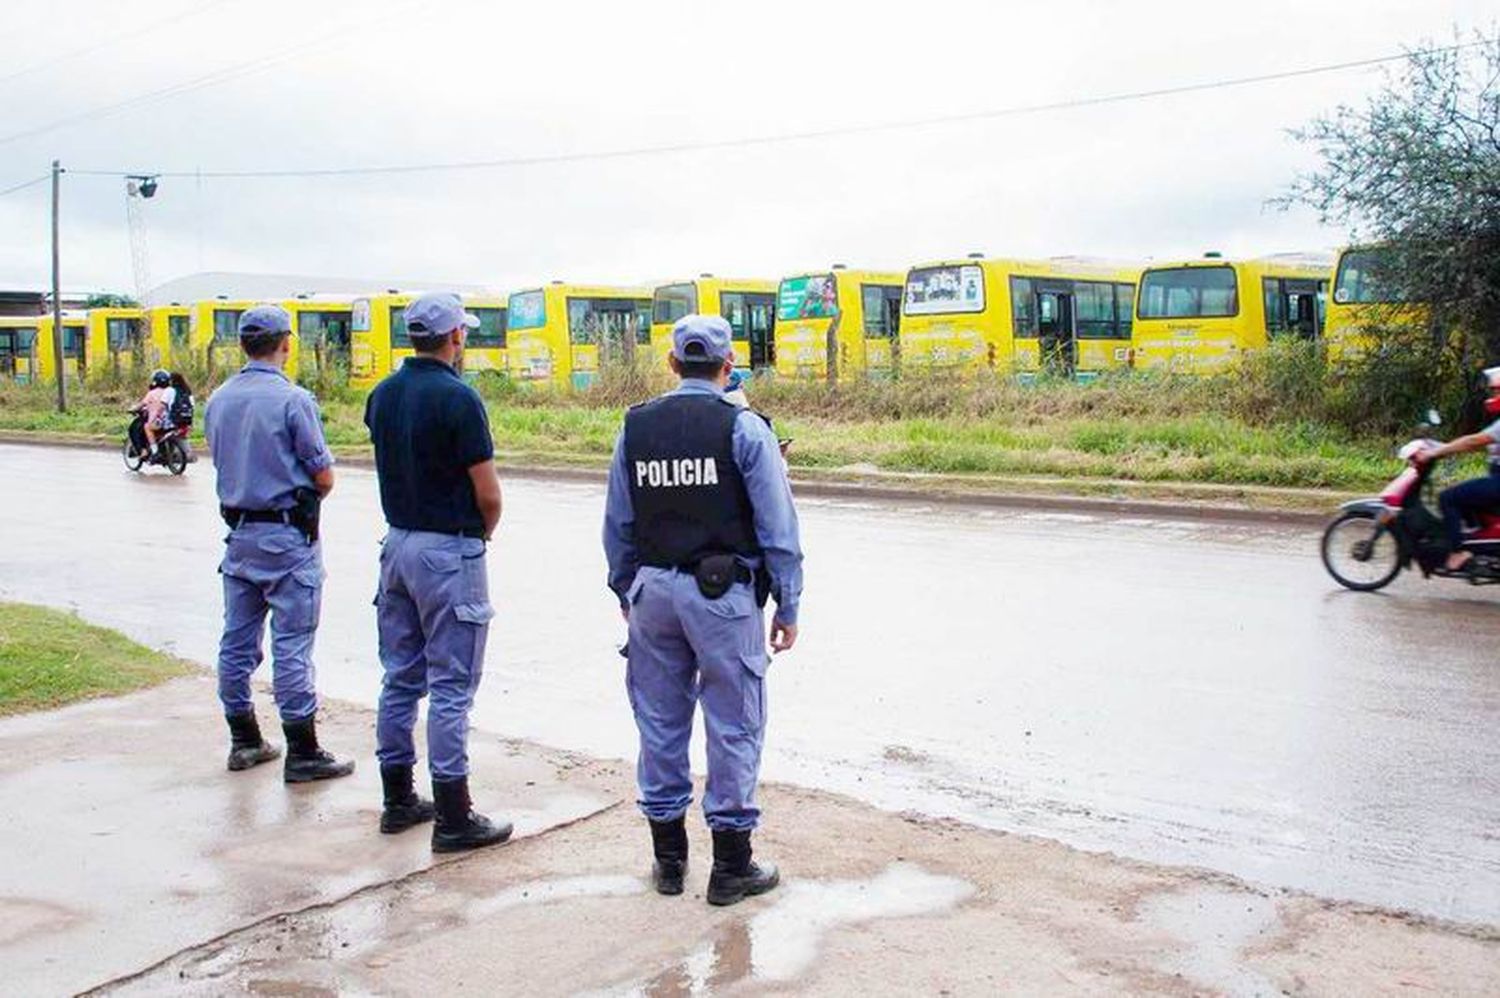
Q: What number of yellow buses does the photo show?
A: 13